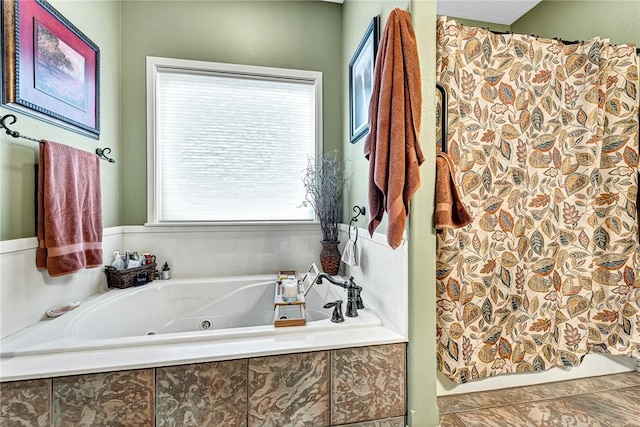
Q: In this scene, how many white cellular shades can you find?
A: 1